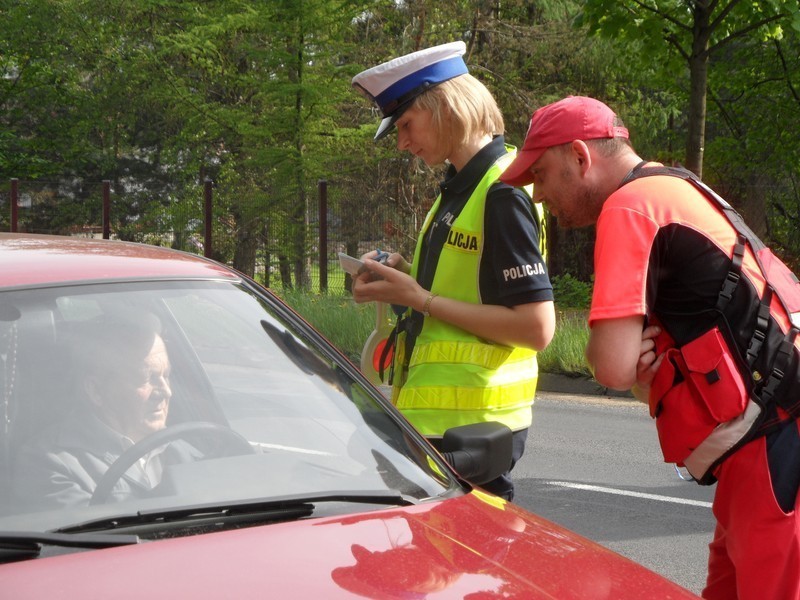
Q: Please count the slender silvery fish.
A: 0